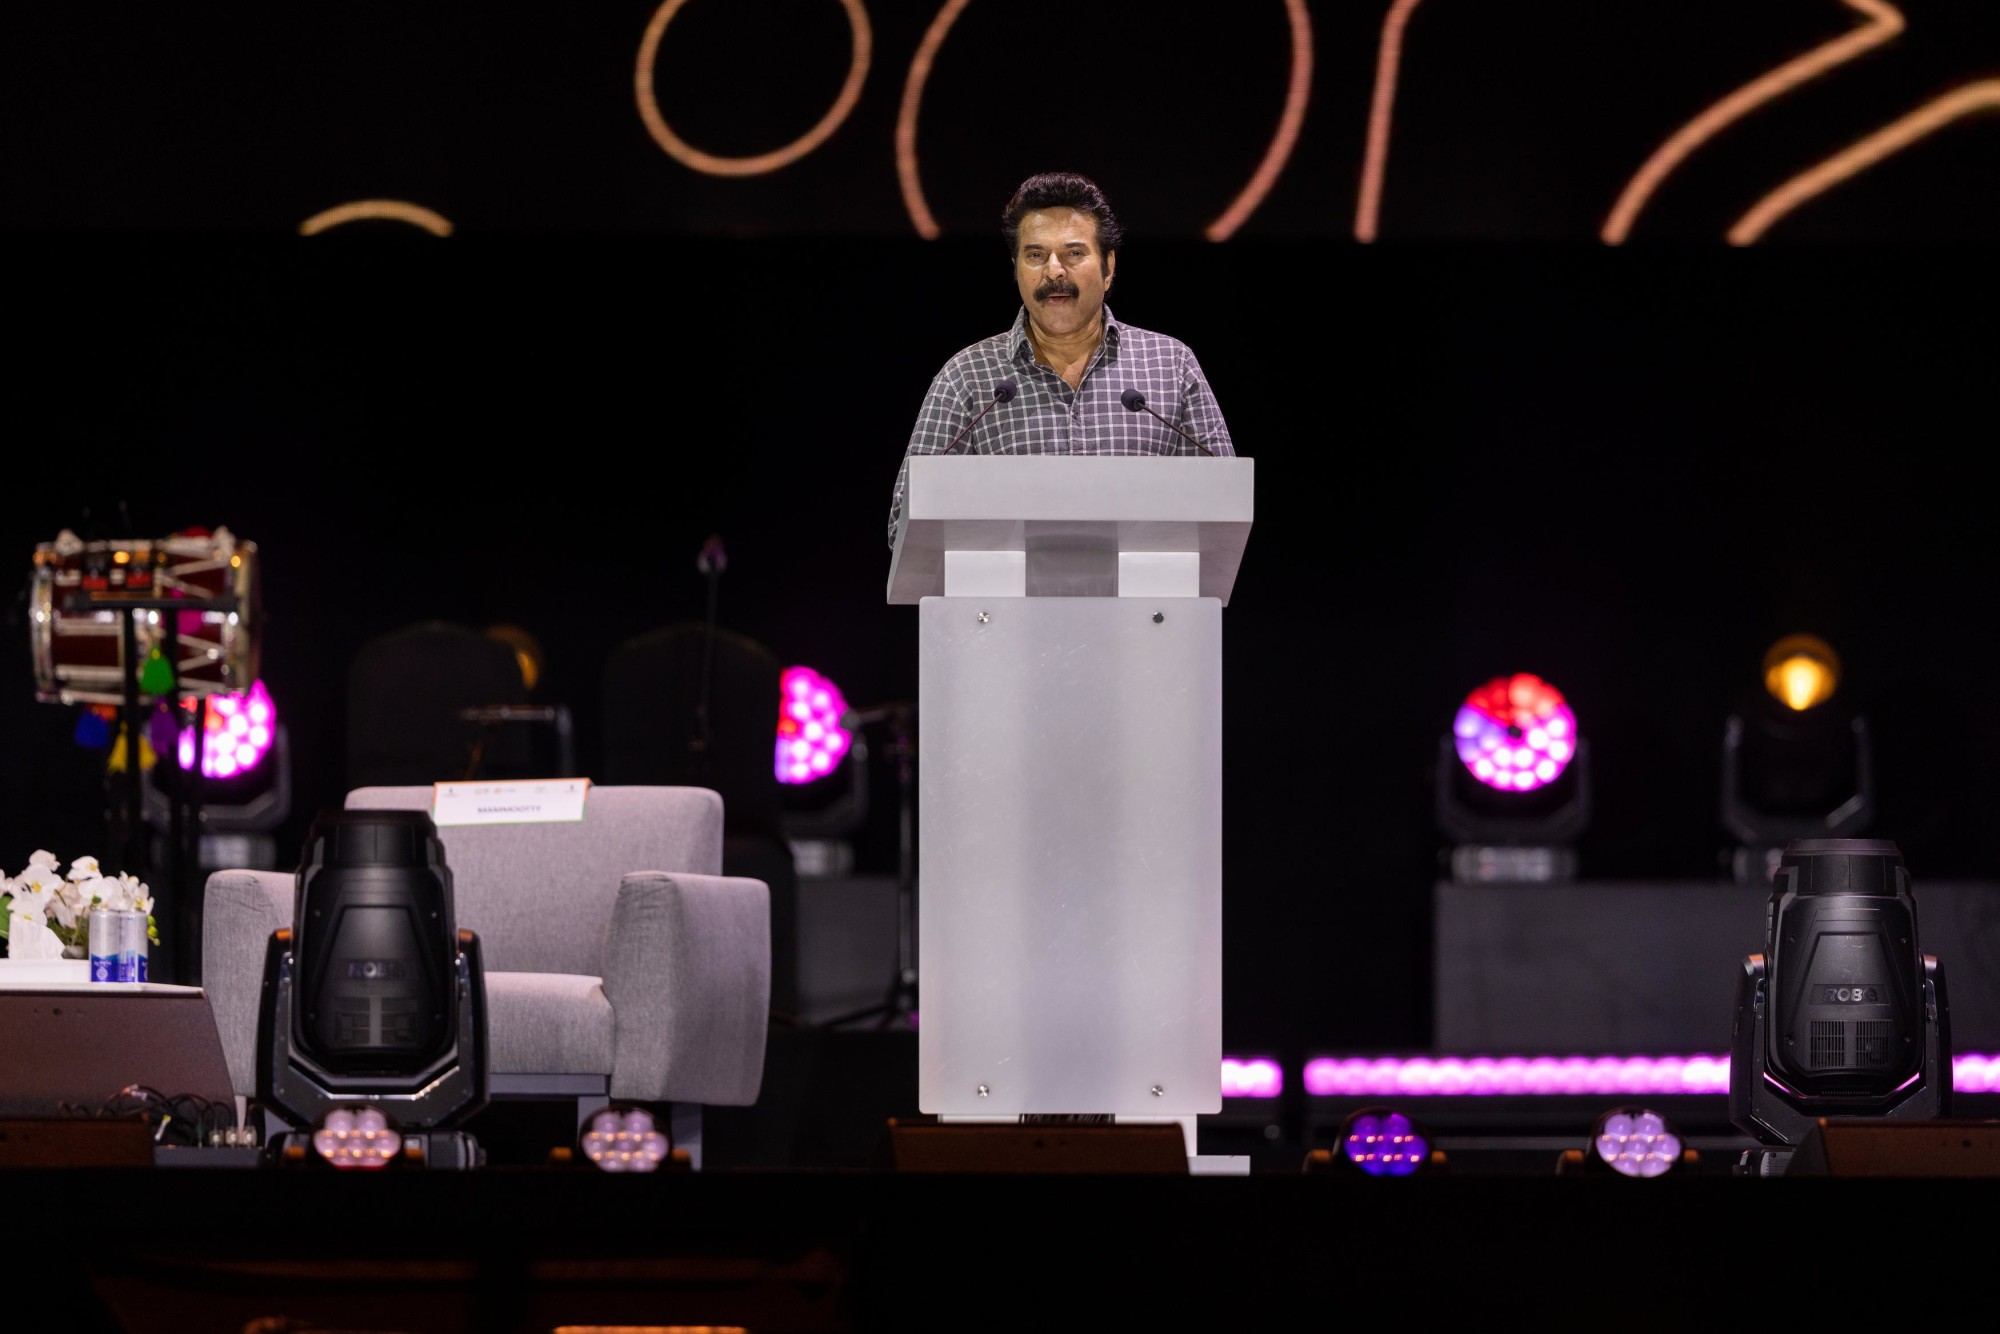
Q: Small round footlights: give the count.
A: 4